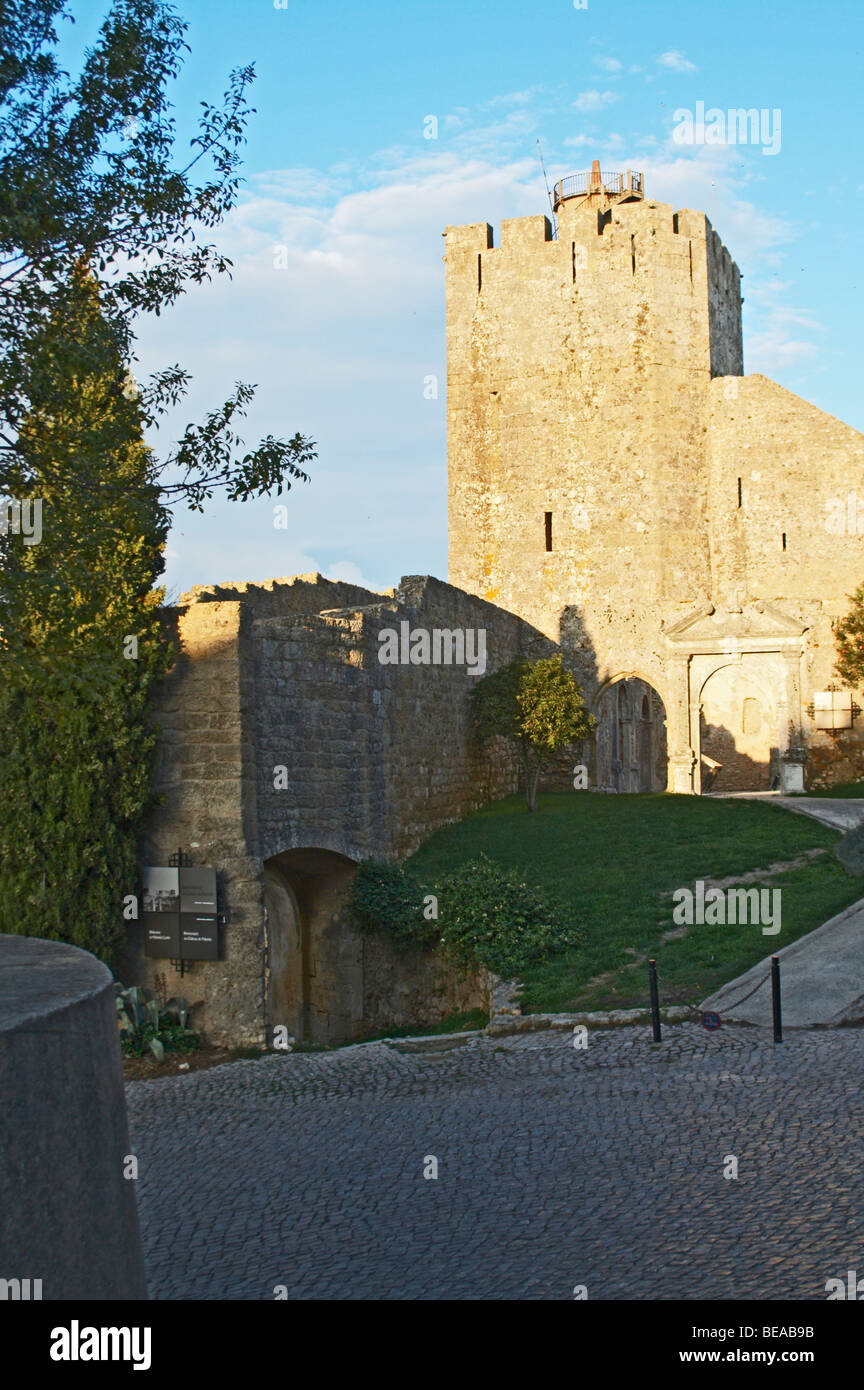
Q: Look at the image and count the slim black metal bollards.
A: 2